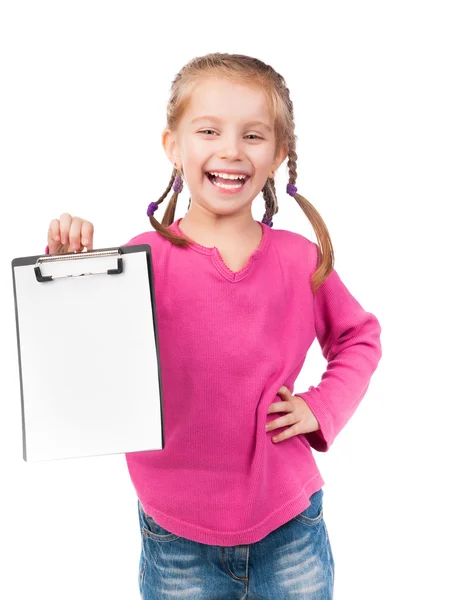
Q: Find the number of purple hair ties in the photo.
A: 4